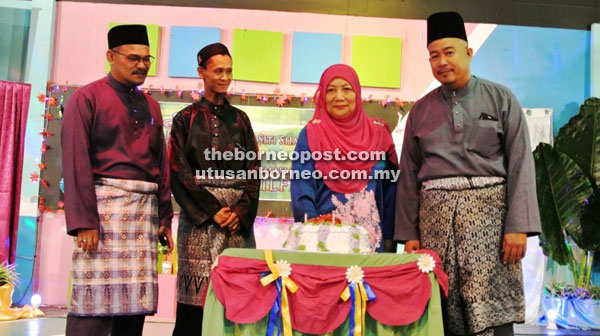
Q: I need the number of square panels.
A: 5